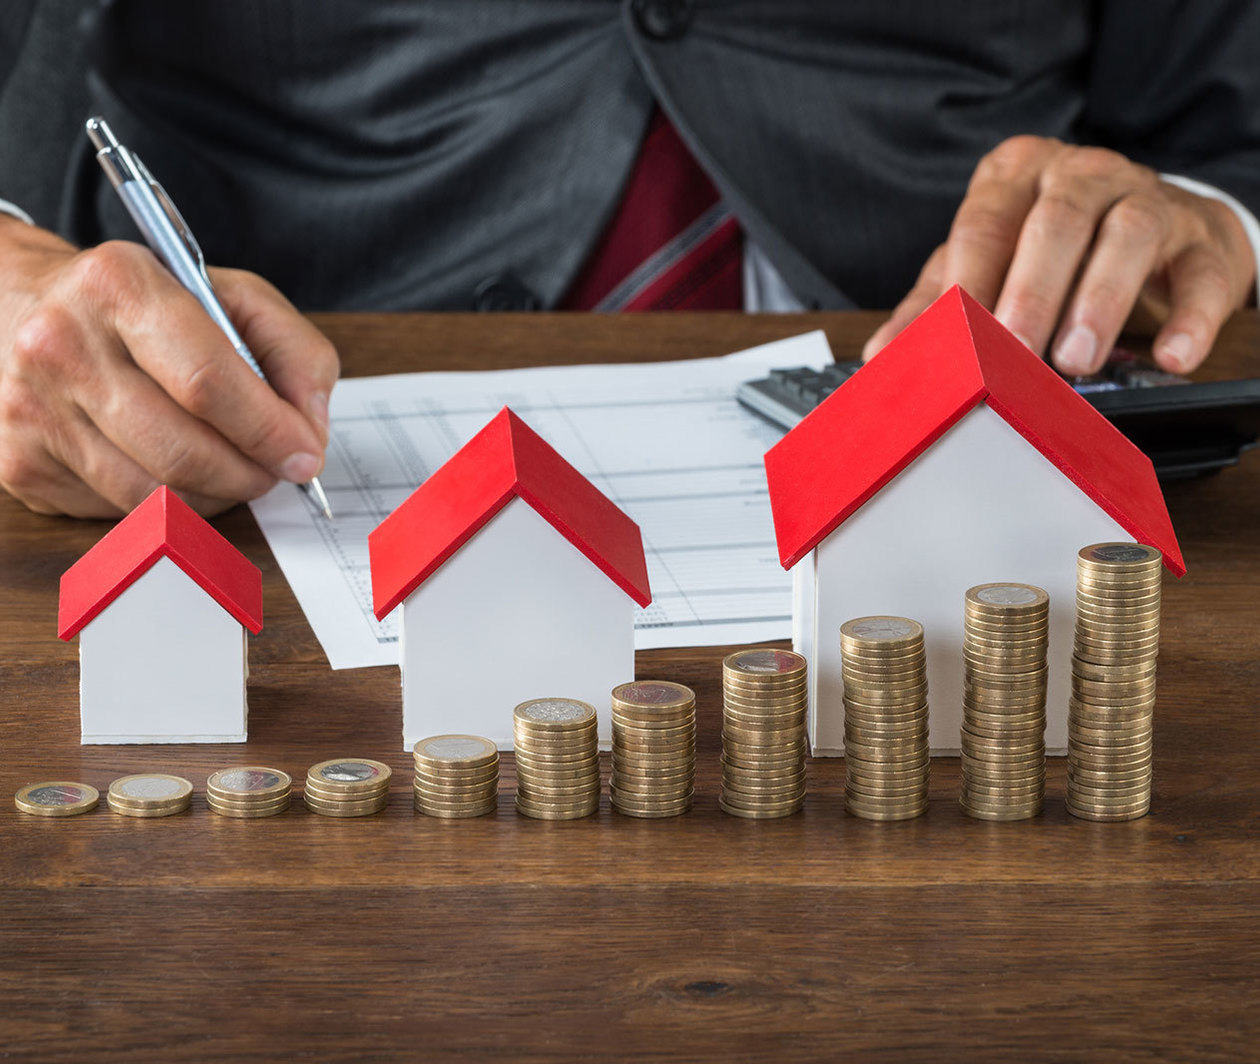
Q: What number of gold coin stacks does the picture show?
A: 11